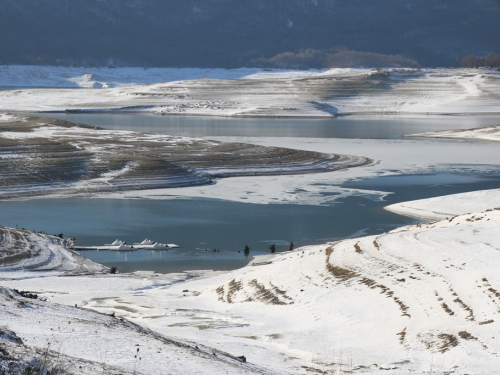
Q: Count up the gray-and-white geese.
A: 0